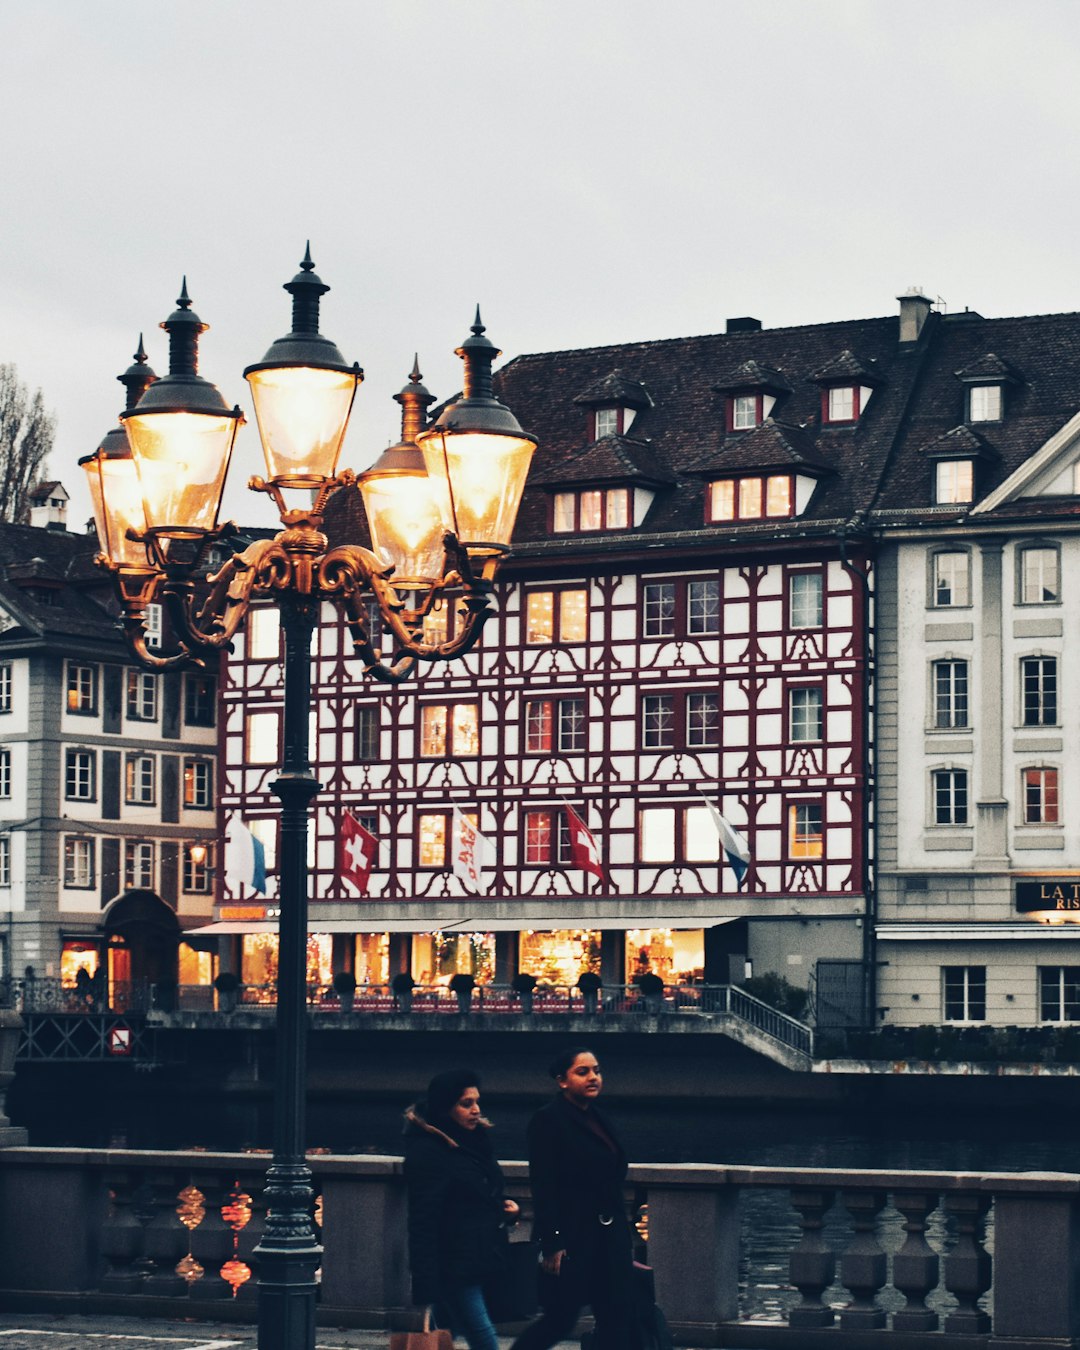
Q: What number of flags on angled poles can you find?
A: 5